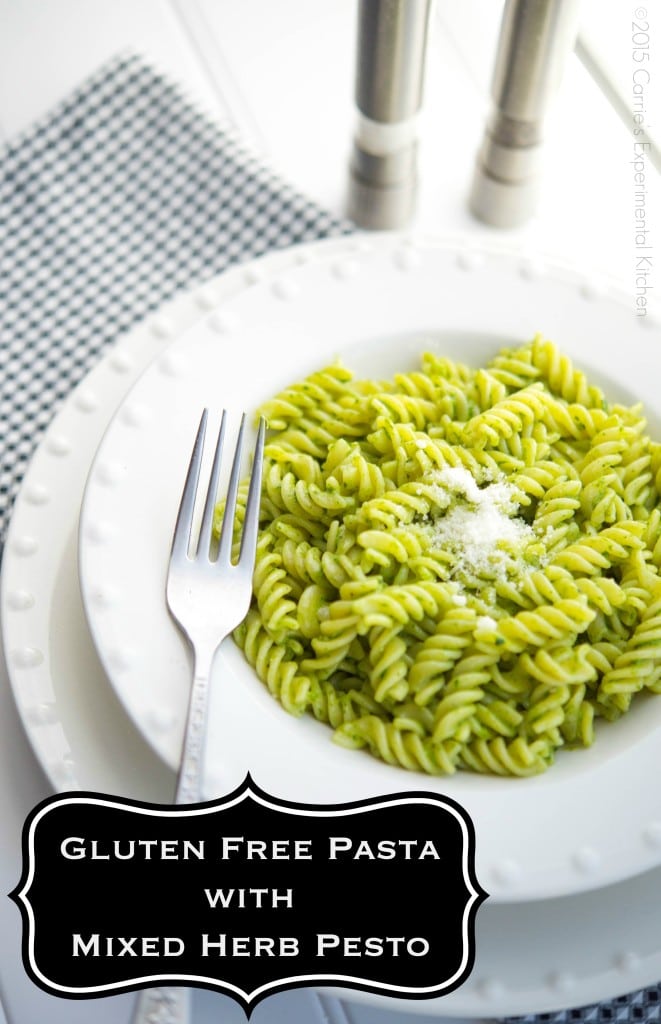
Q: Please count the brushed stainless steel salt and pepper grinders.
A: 2